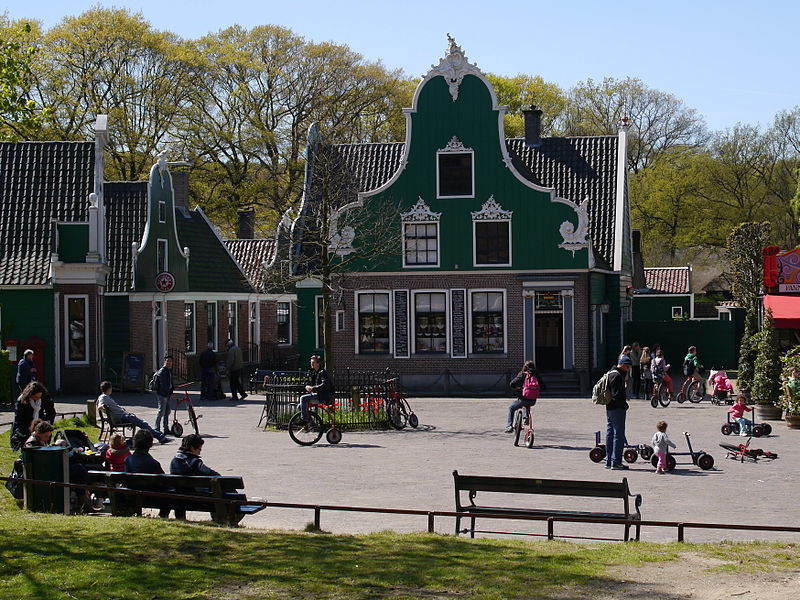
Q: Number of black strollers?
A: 1